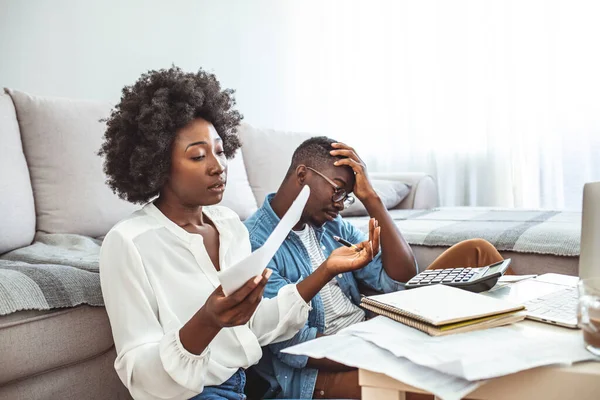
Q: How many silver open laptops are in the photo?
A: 1